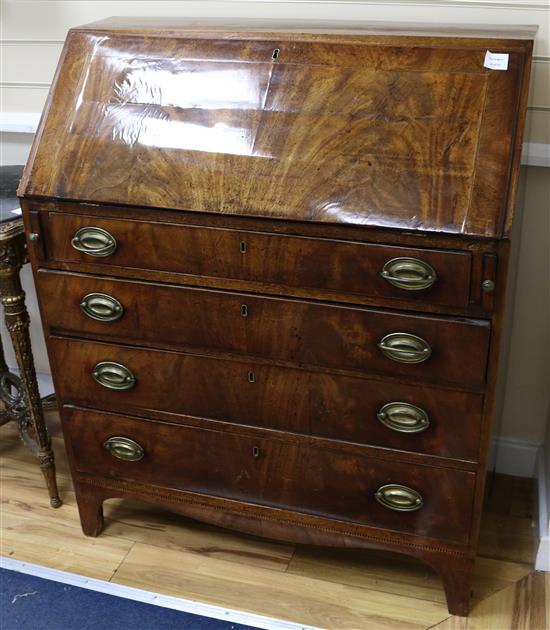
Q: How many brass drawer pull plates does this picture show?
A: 8